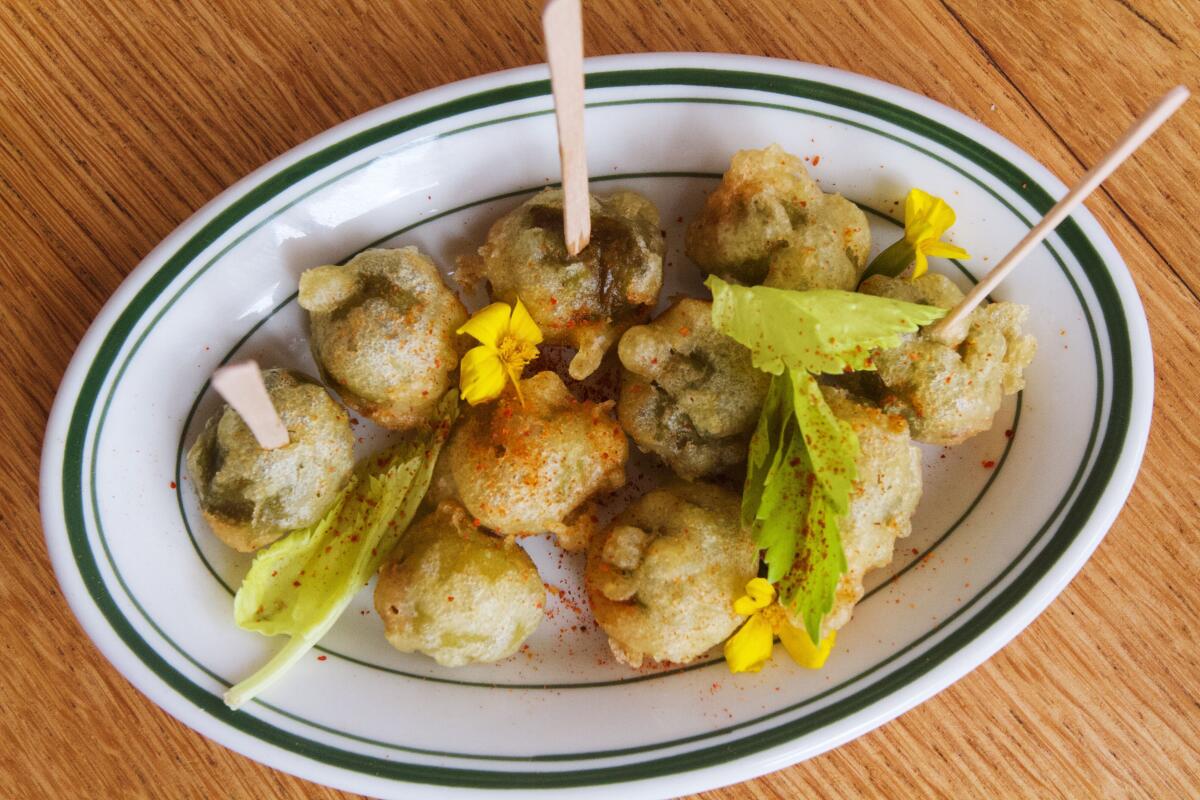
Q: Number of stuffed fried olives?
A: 10